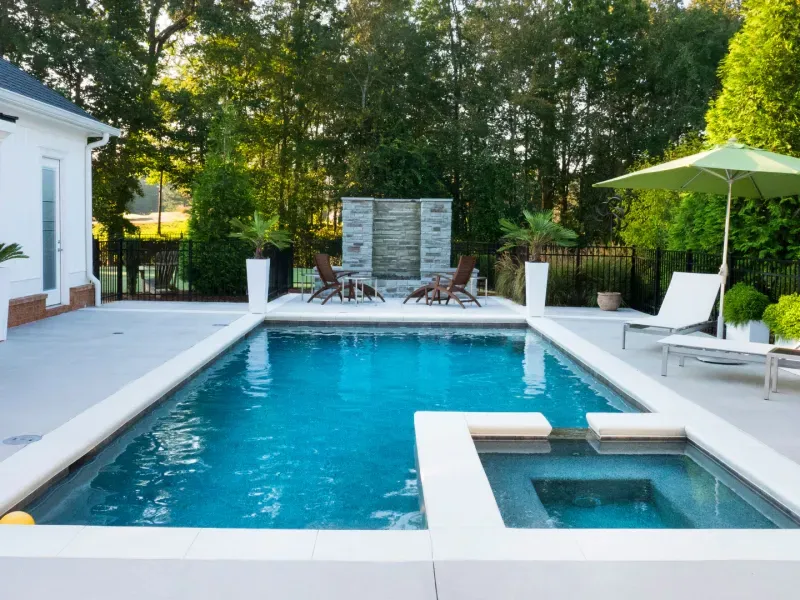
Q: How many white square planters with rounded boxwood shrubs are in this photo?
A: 2